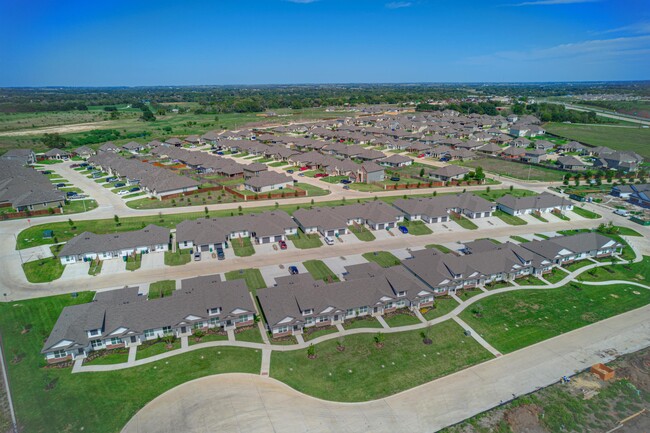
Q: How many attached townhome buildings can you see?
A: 9